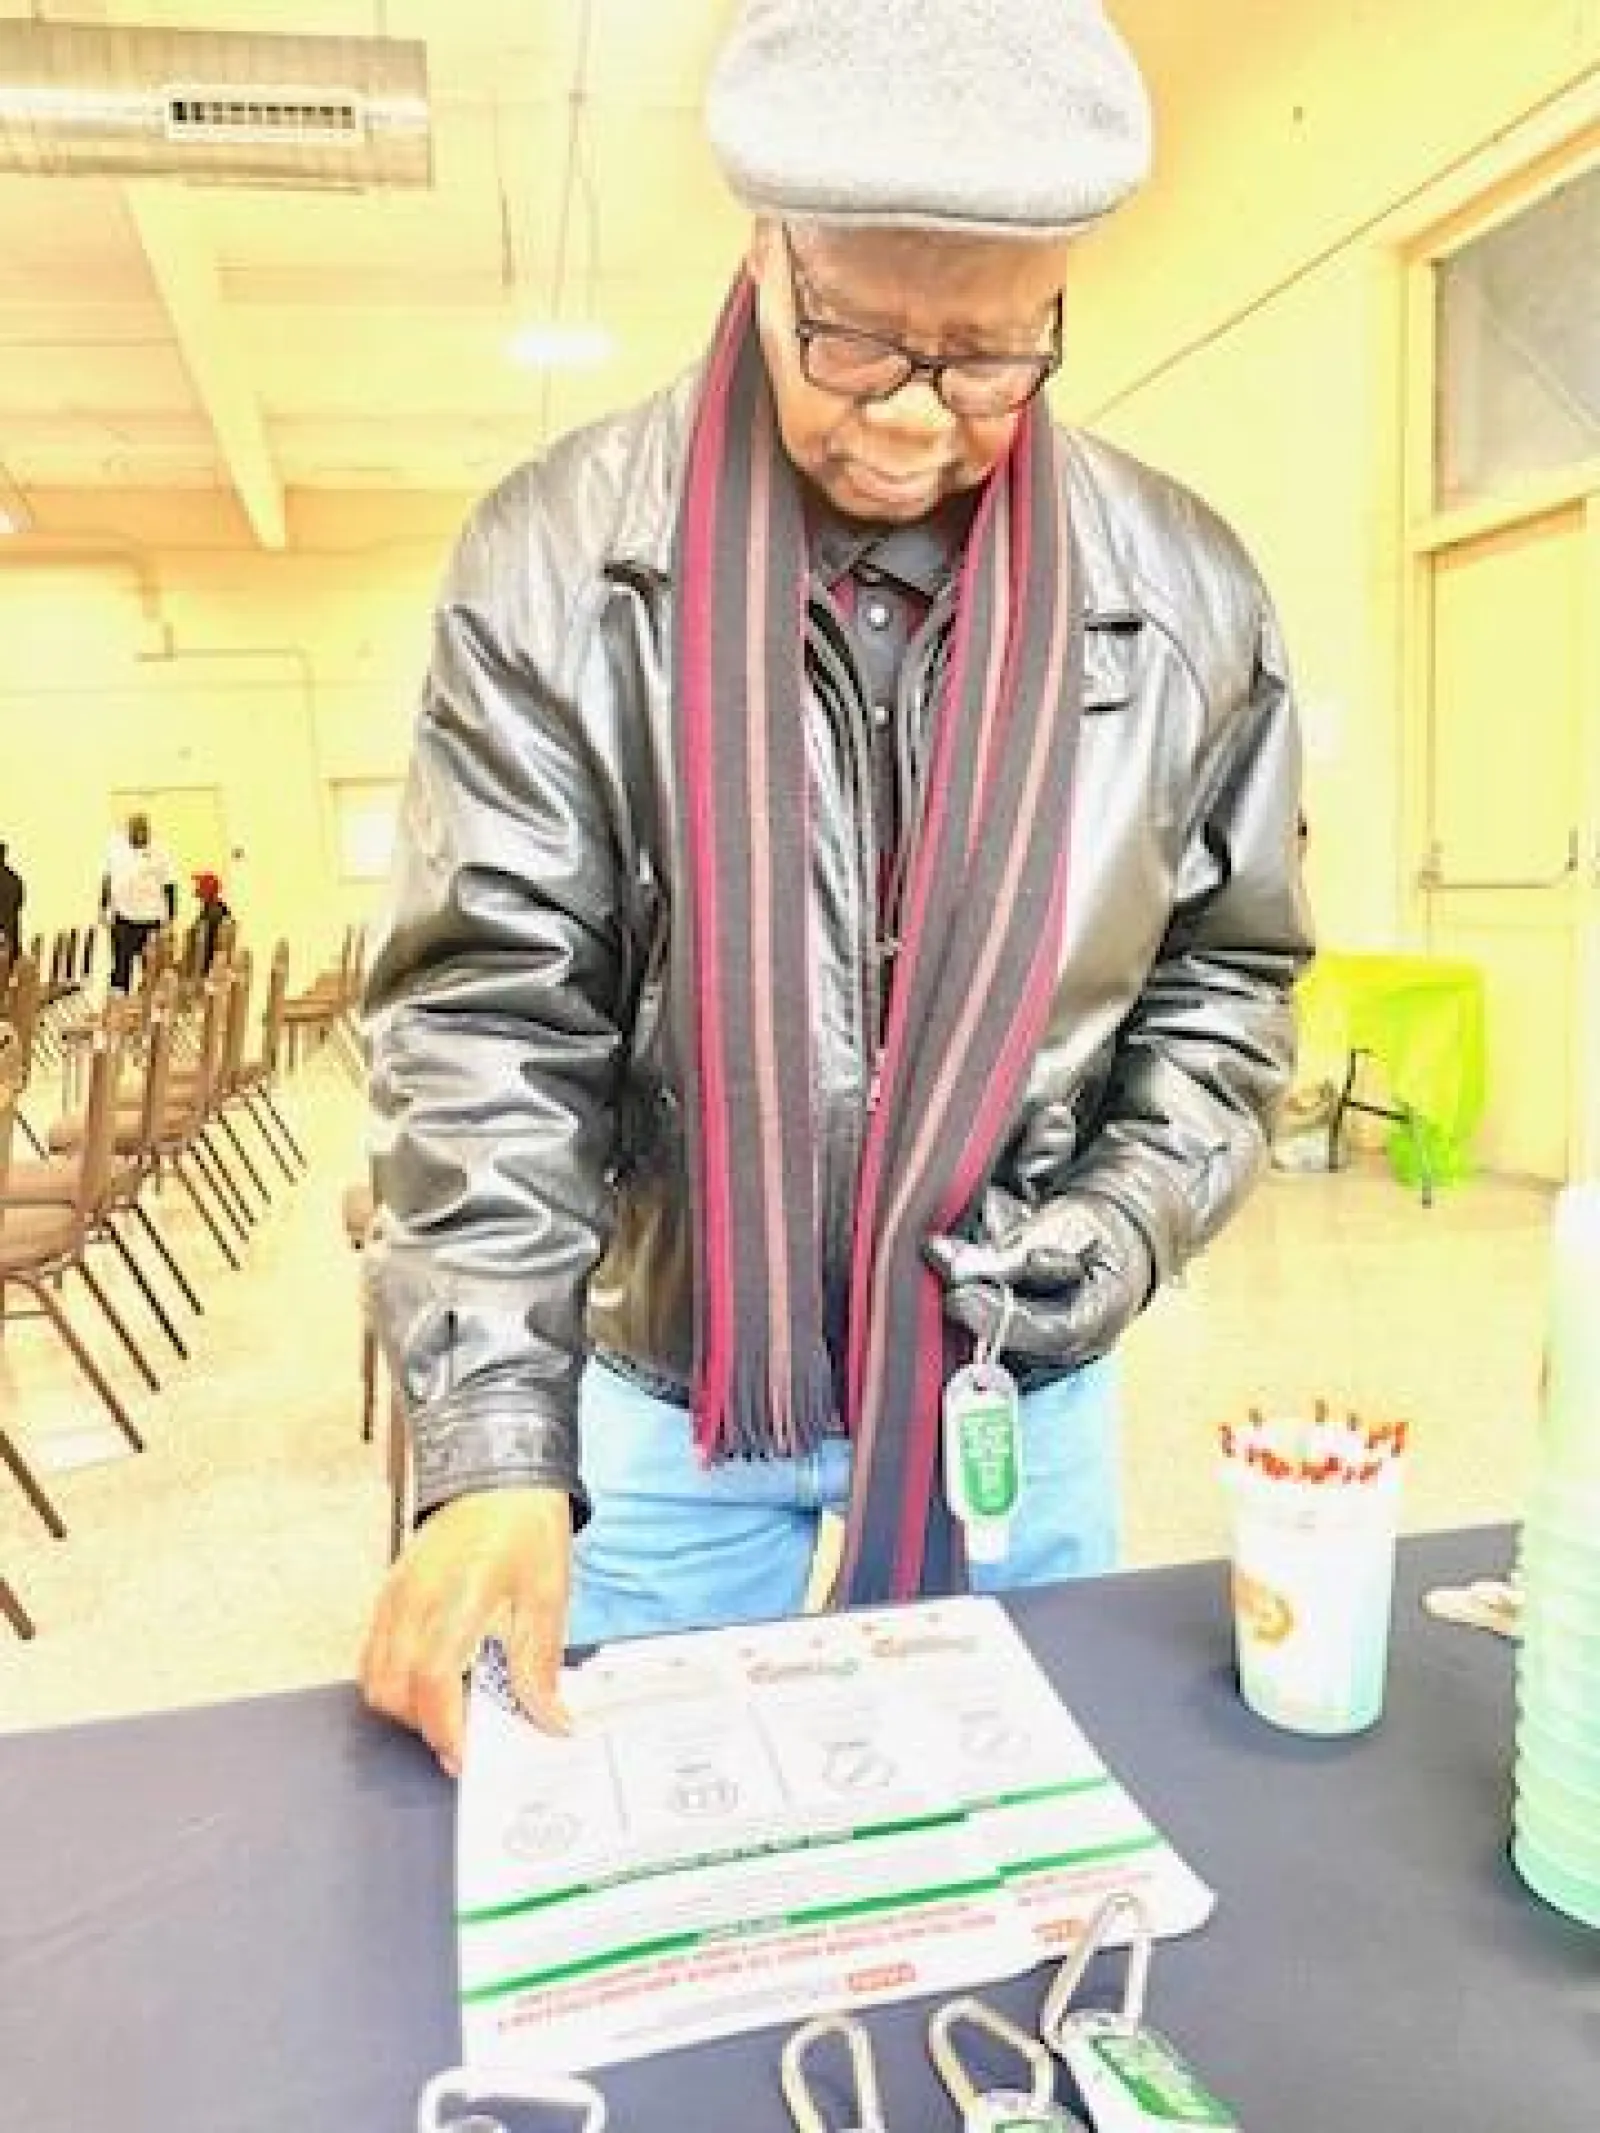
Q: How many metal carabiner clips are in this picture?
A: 4